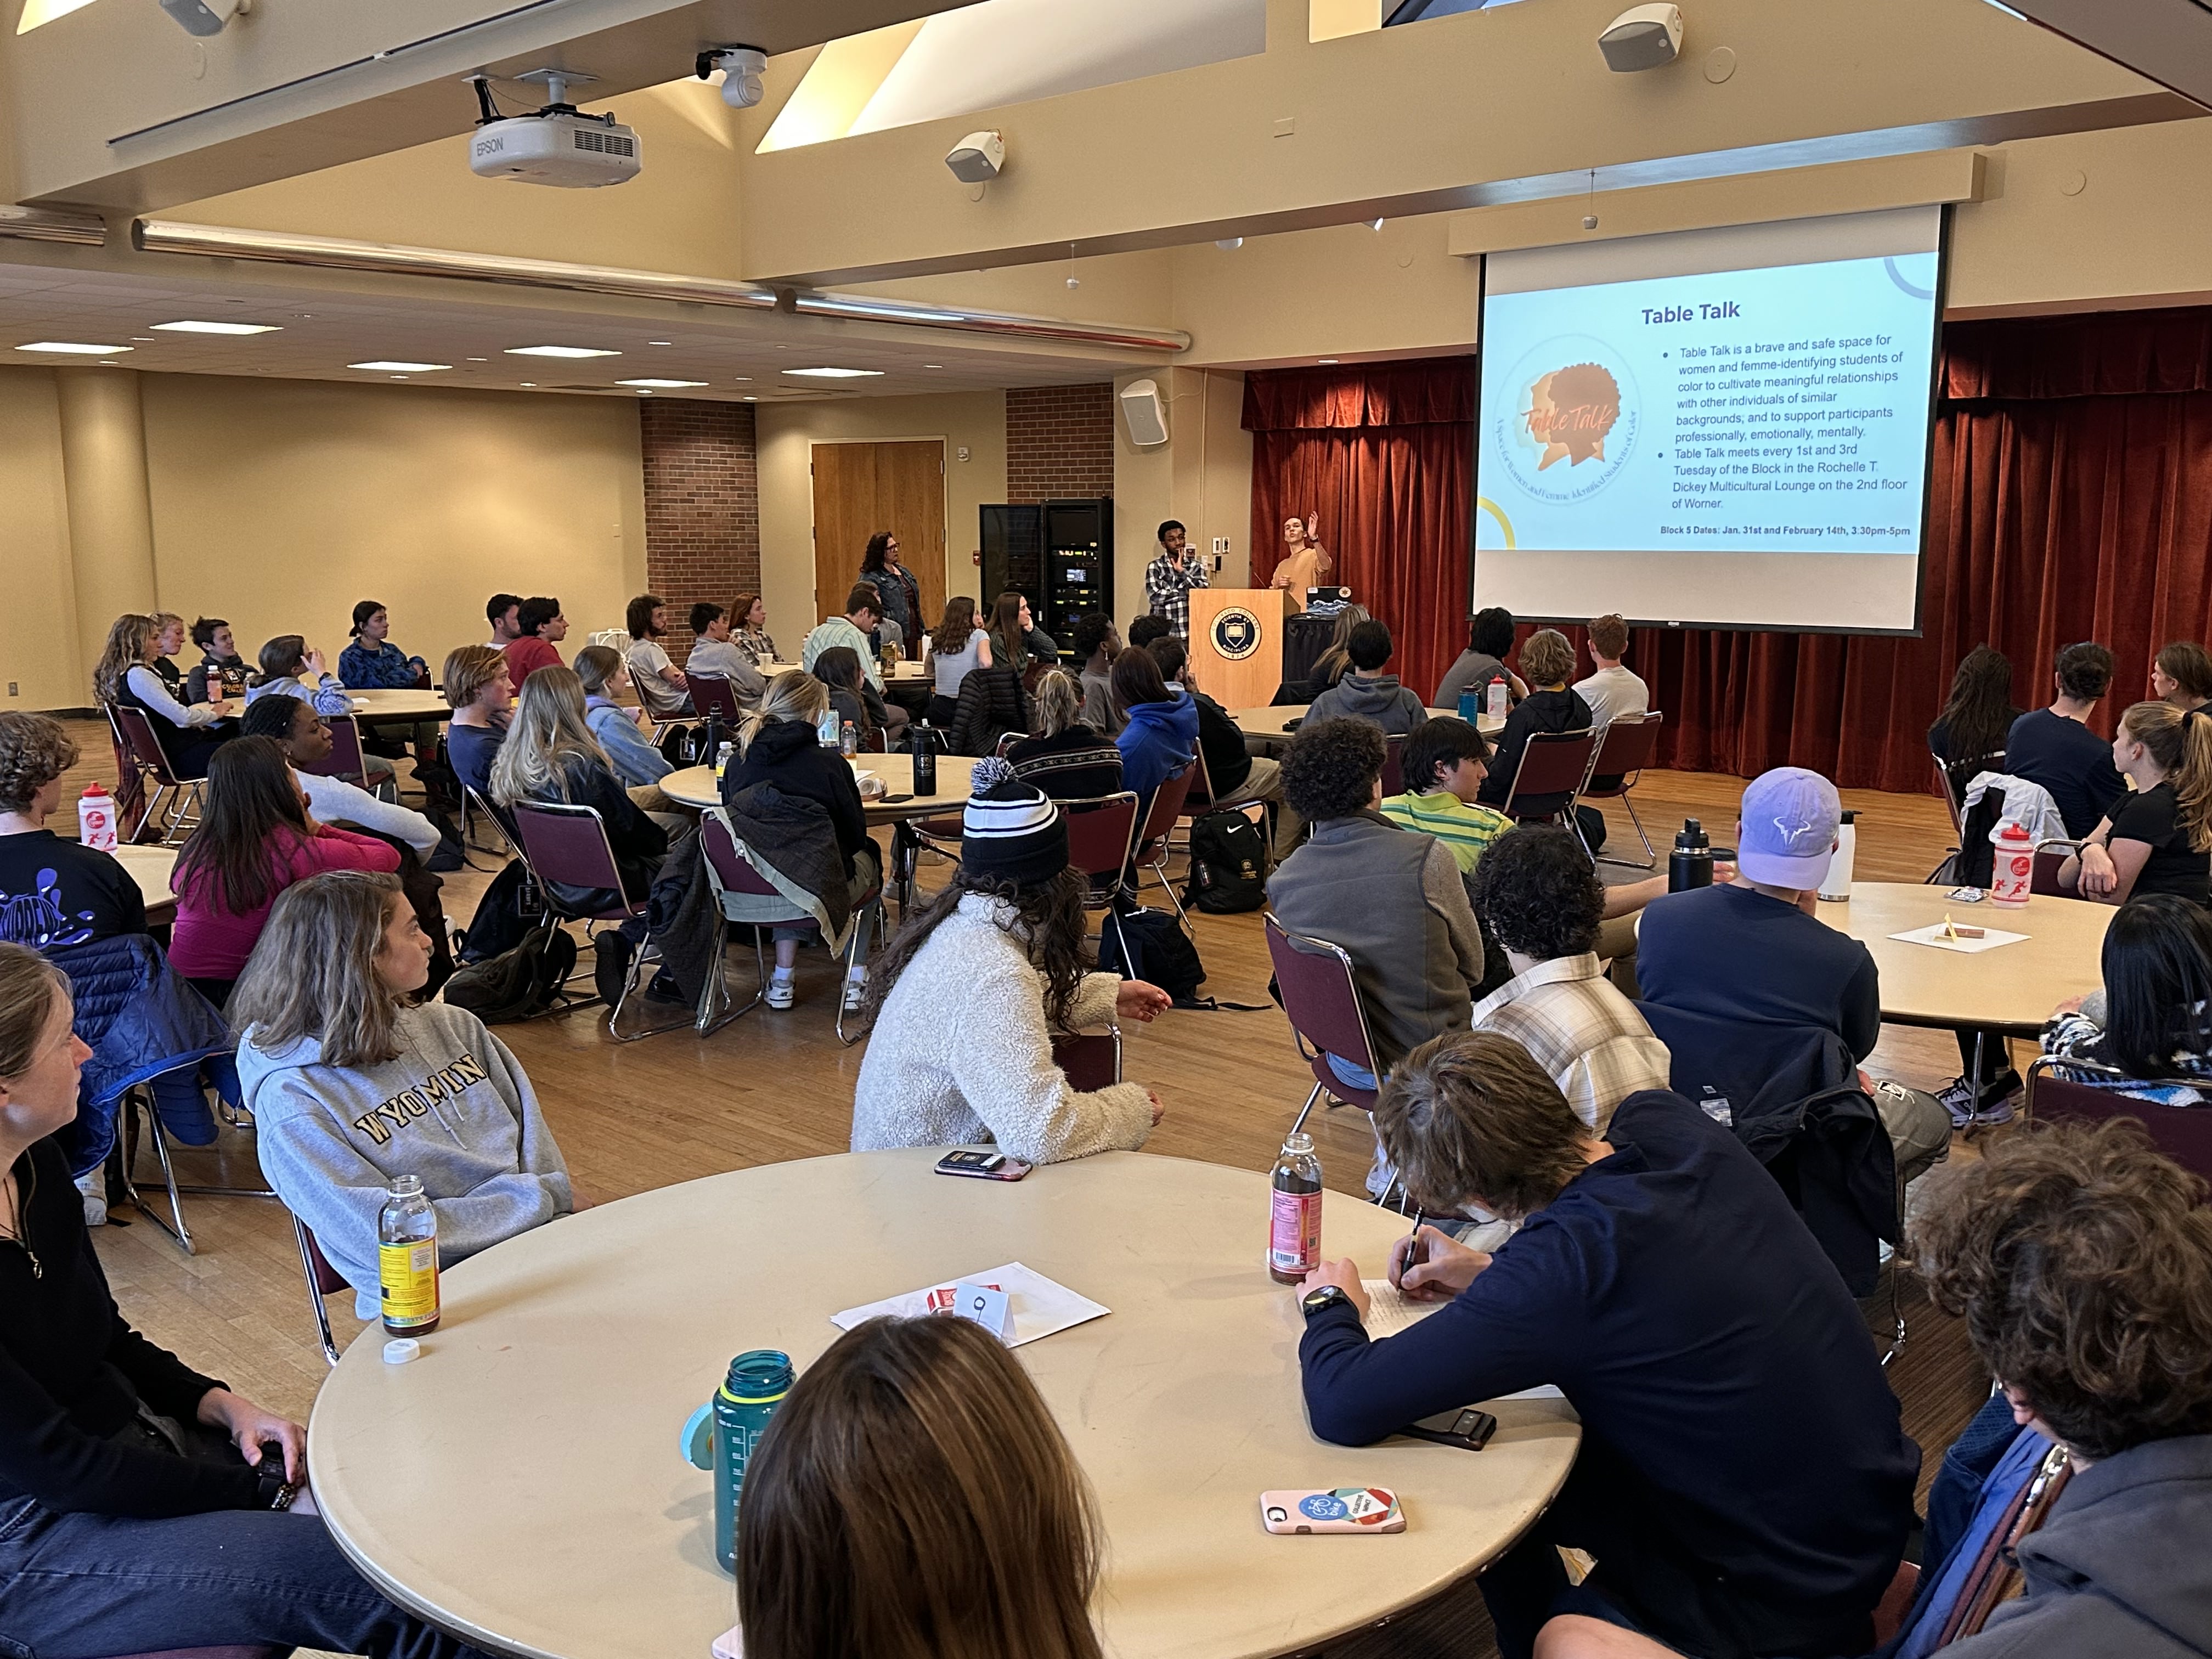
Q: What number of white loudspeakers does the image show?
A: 4